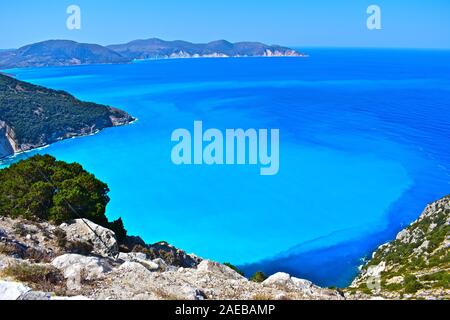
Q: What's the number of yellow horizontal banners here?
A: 0